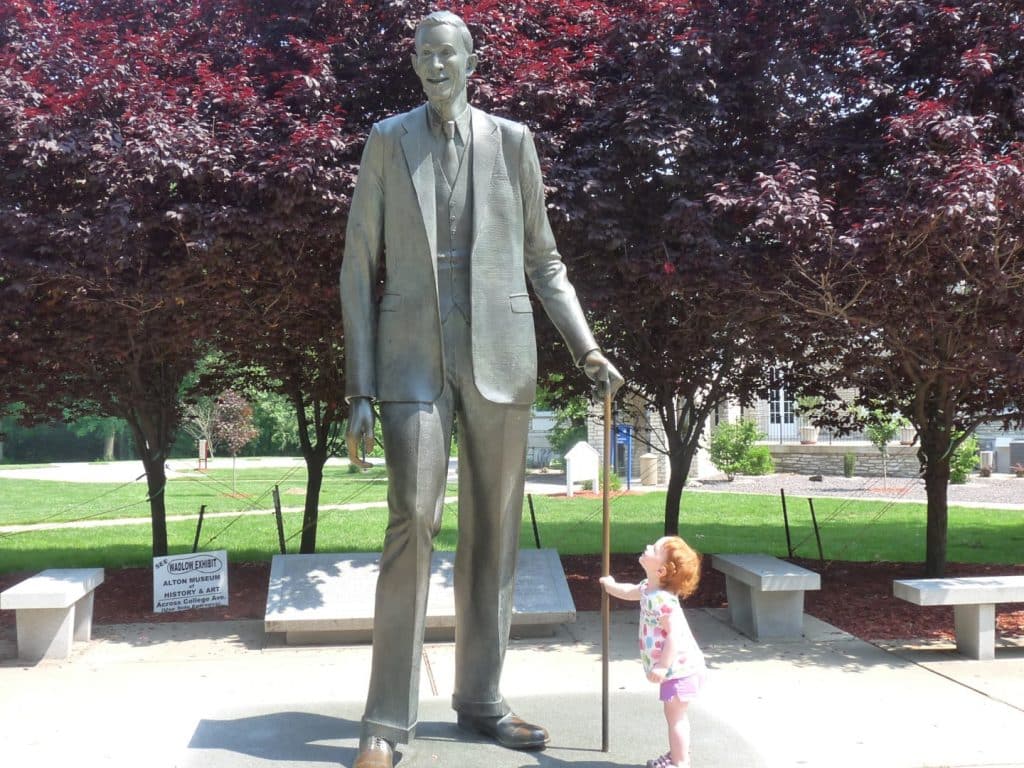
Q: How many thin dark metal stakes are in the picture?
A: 5